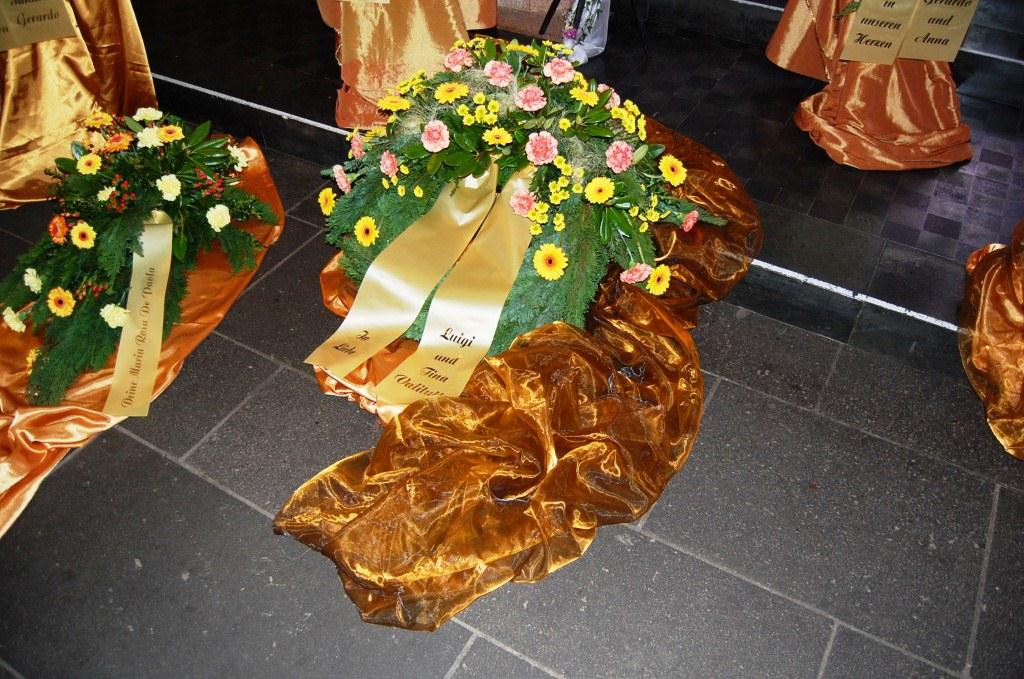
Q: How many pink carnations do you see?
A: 14